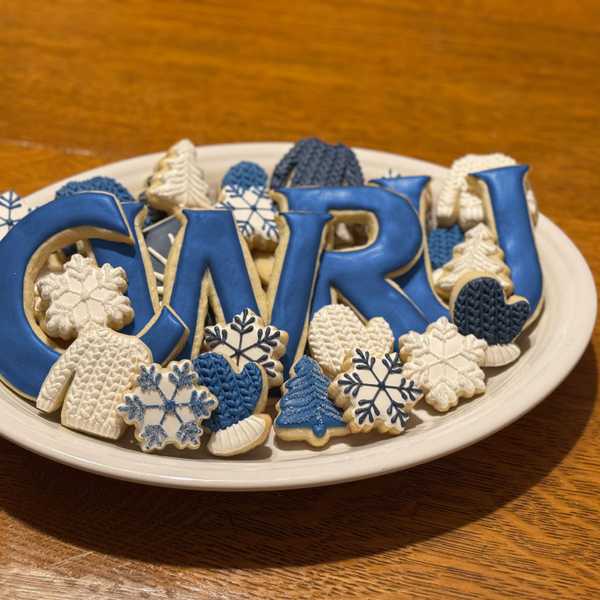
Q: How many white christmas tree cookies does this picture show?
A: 2